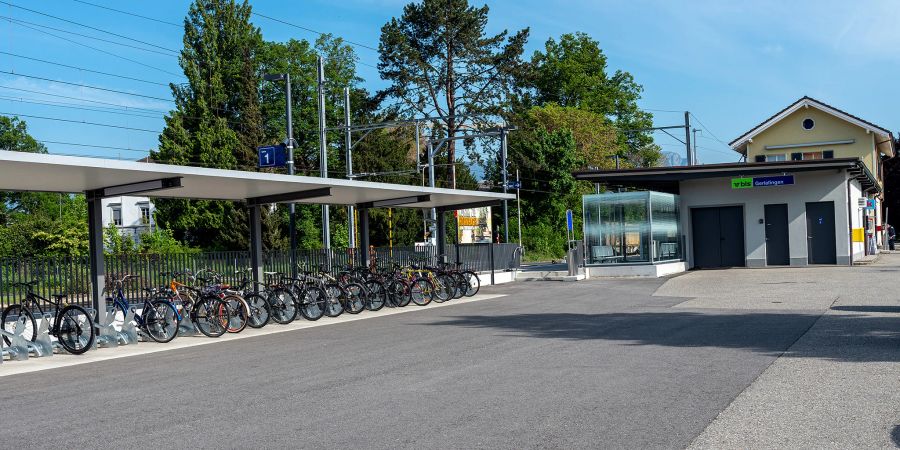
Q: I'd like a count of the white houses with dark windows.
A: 1